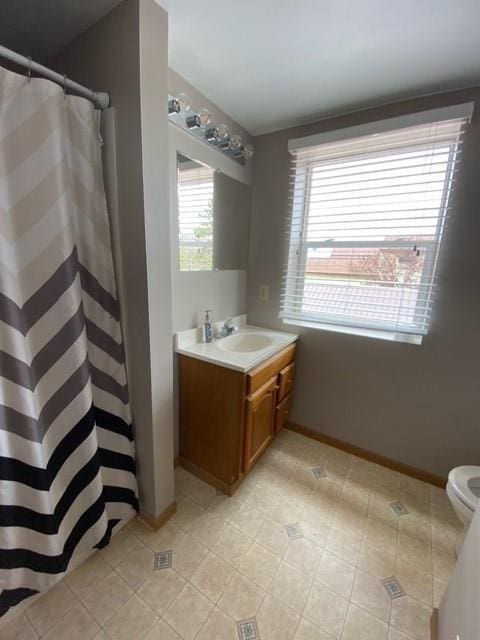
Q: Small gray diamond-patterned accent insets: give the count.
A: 6